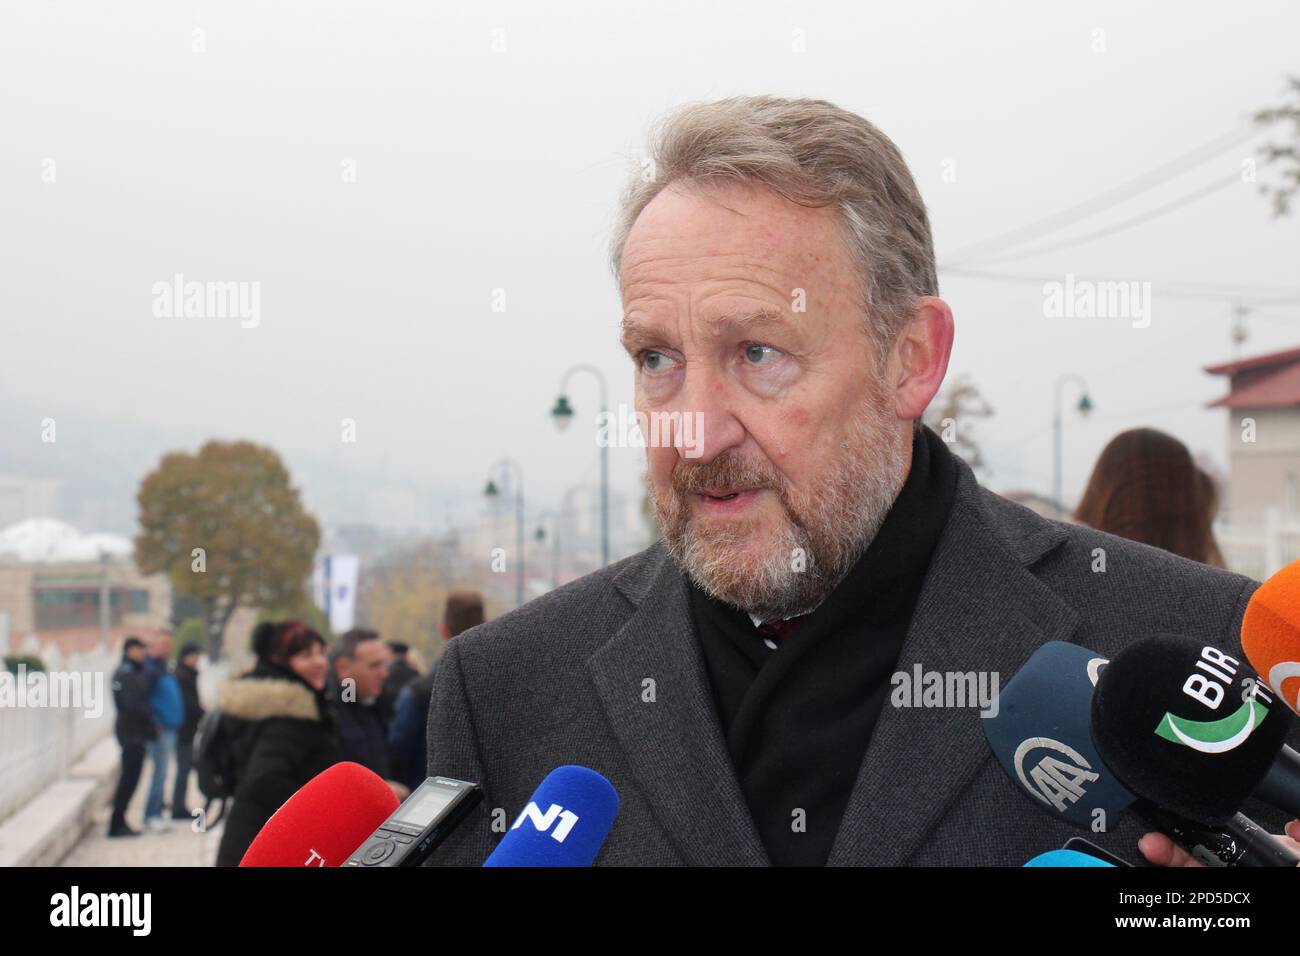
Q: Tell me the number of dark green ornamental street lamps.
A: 4